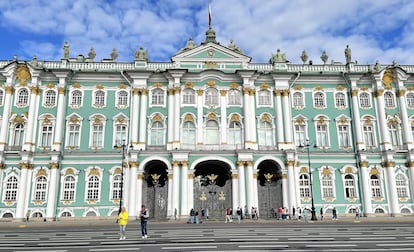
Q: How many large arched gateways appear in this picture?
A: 3